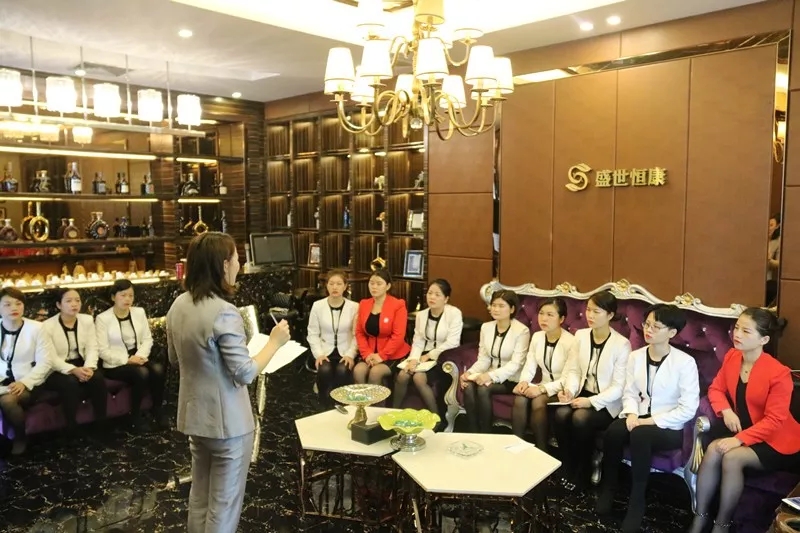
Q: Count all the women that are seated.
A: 11